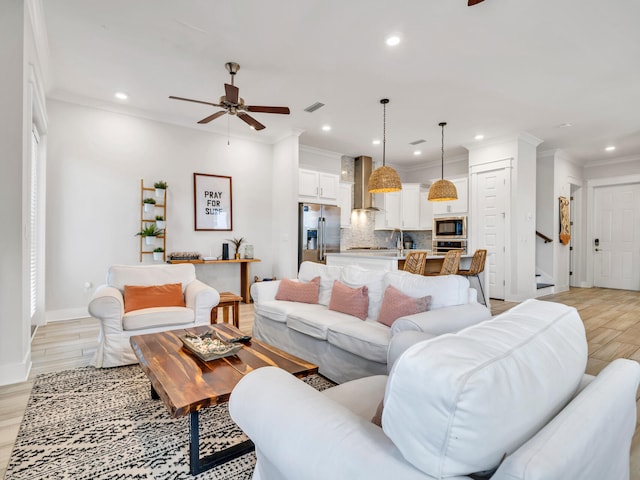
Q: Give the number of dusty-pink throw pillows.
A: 3